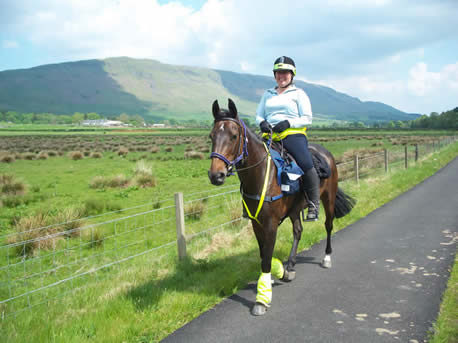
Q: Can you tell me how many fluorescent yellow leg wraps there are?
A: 2